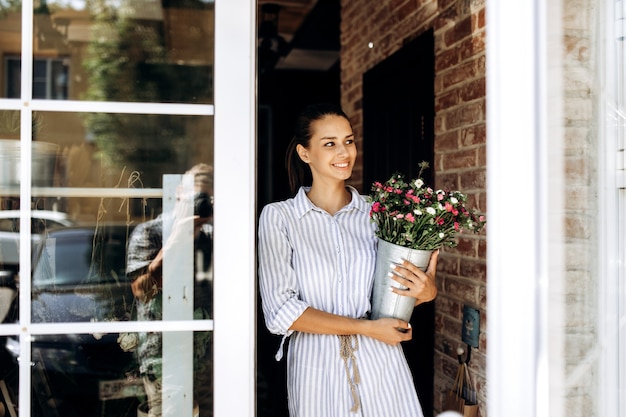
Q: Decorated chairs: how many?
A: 0